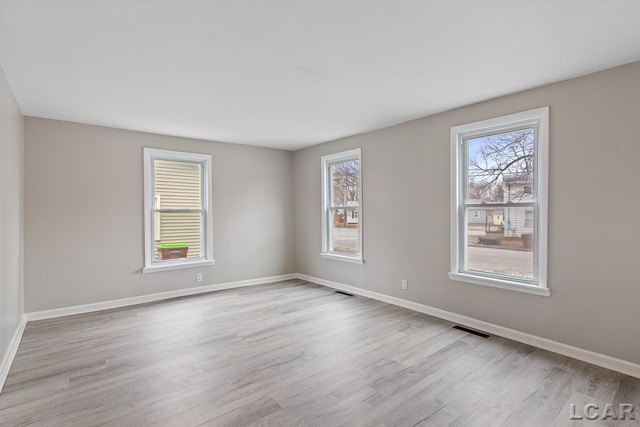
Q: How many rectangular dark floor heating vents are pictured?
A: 2